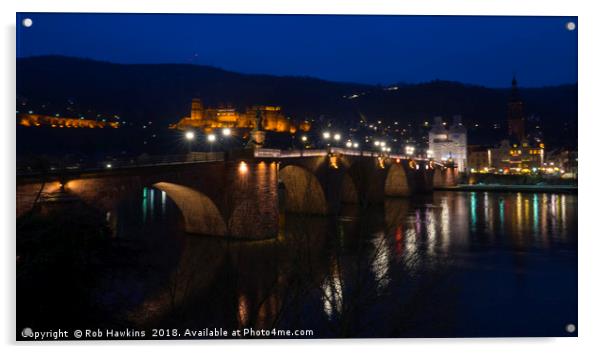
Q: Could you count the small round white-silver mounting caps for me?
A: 4